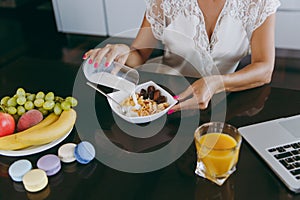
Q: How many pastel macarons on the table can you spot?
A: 5